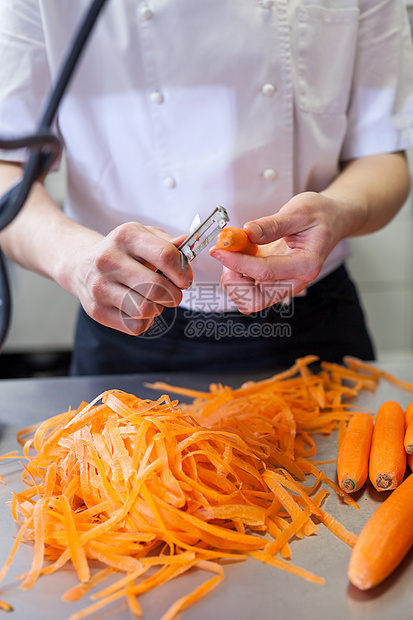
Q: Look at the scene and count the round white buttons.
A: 6